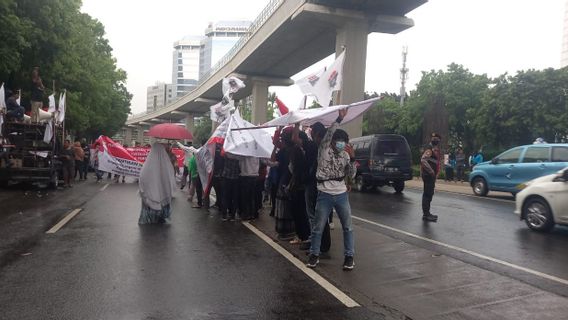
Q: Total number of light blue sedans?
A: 1